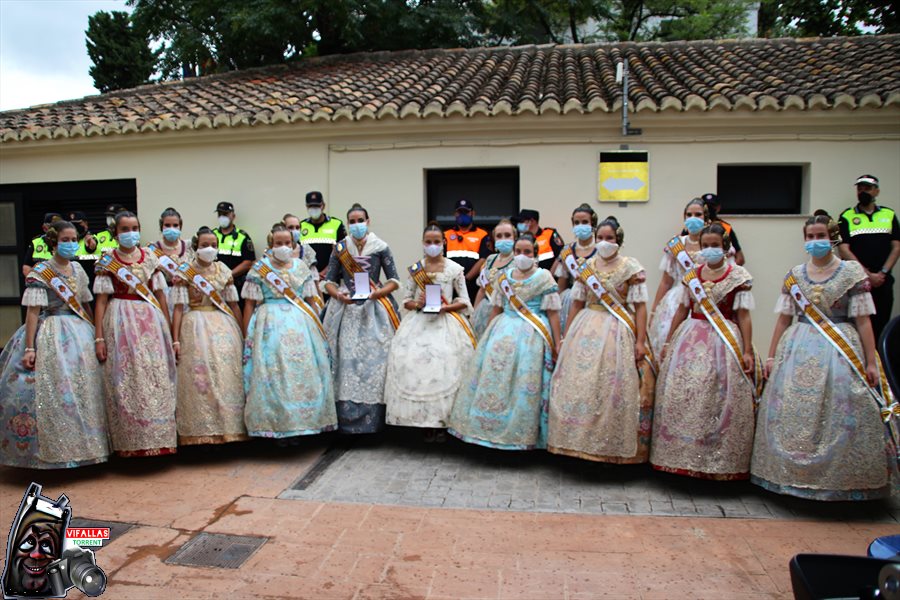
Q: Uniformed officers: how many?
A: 9